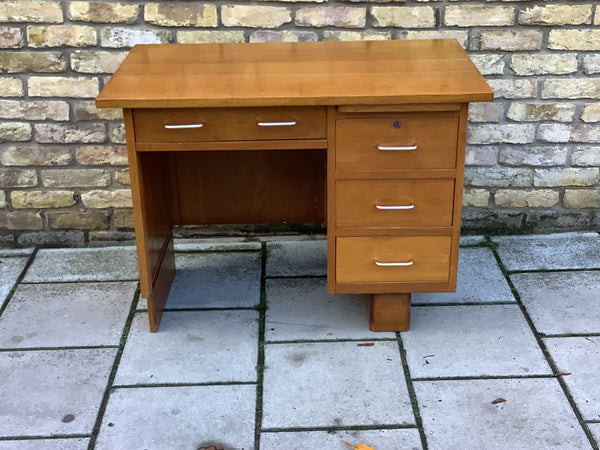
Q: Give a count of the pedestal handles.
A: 3